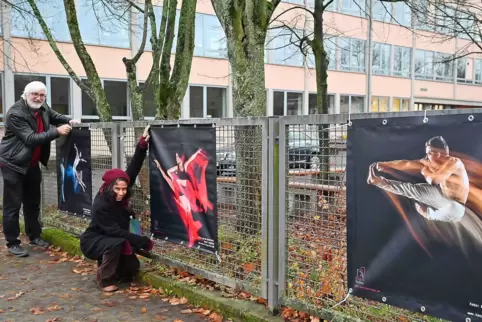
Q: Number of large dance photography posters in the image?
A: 3